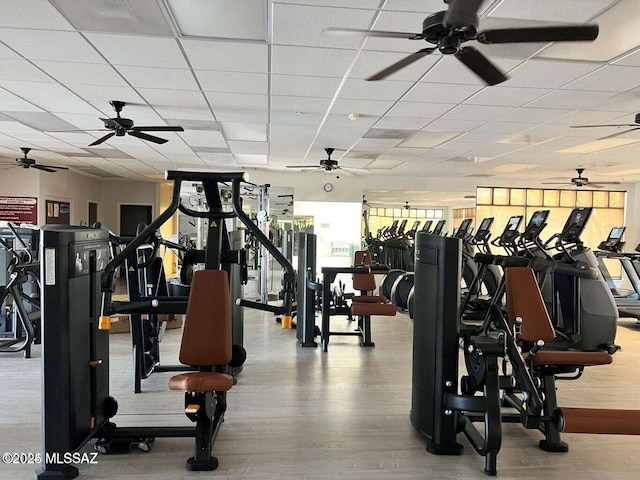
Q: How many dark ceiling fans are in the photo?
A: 6